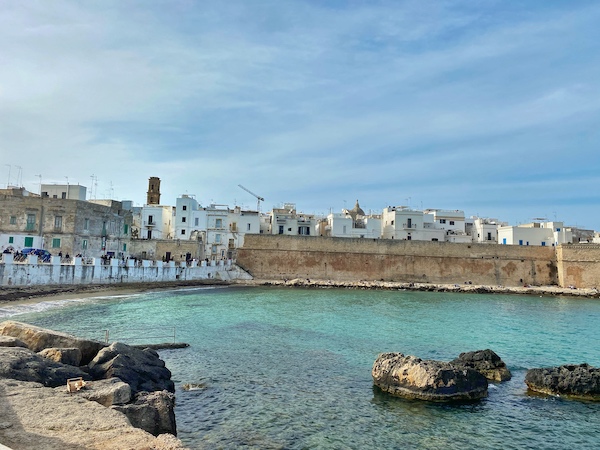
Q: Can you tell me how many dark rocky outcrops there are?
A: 3